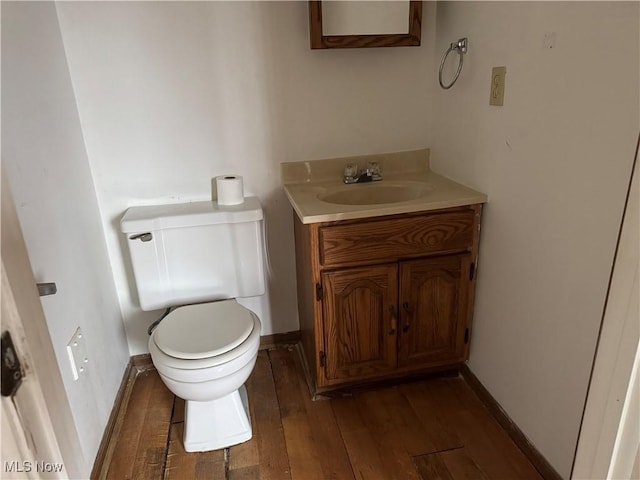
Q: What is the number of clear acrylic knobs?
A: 2